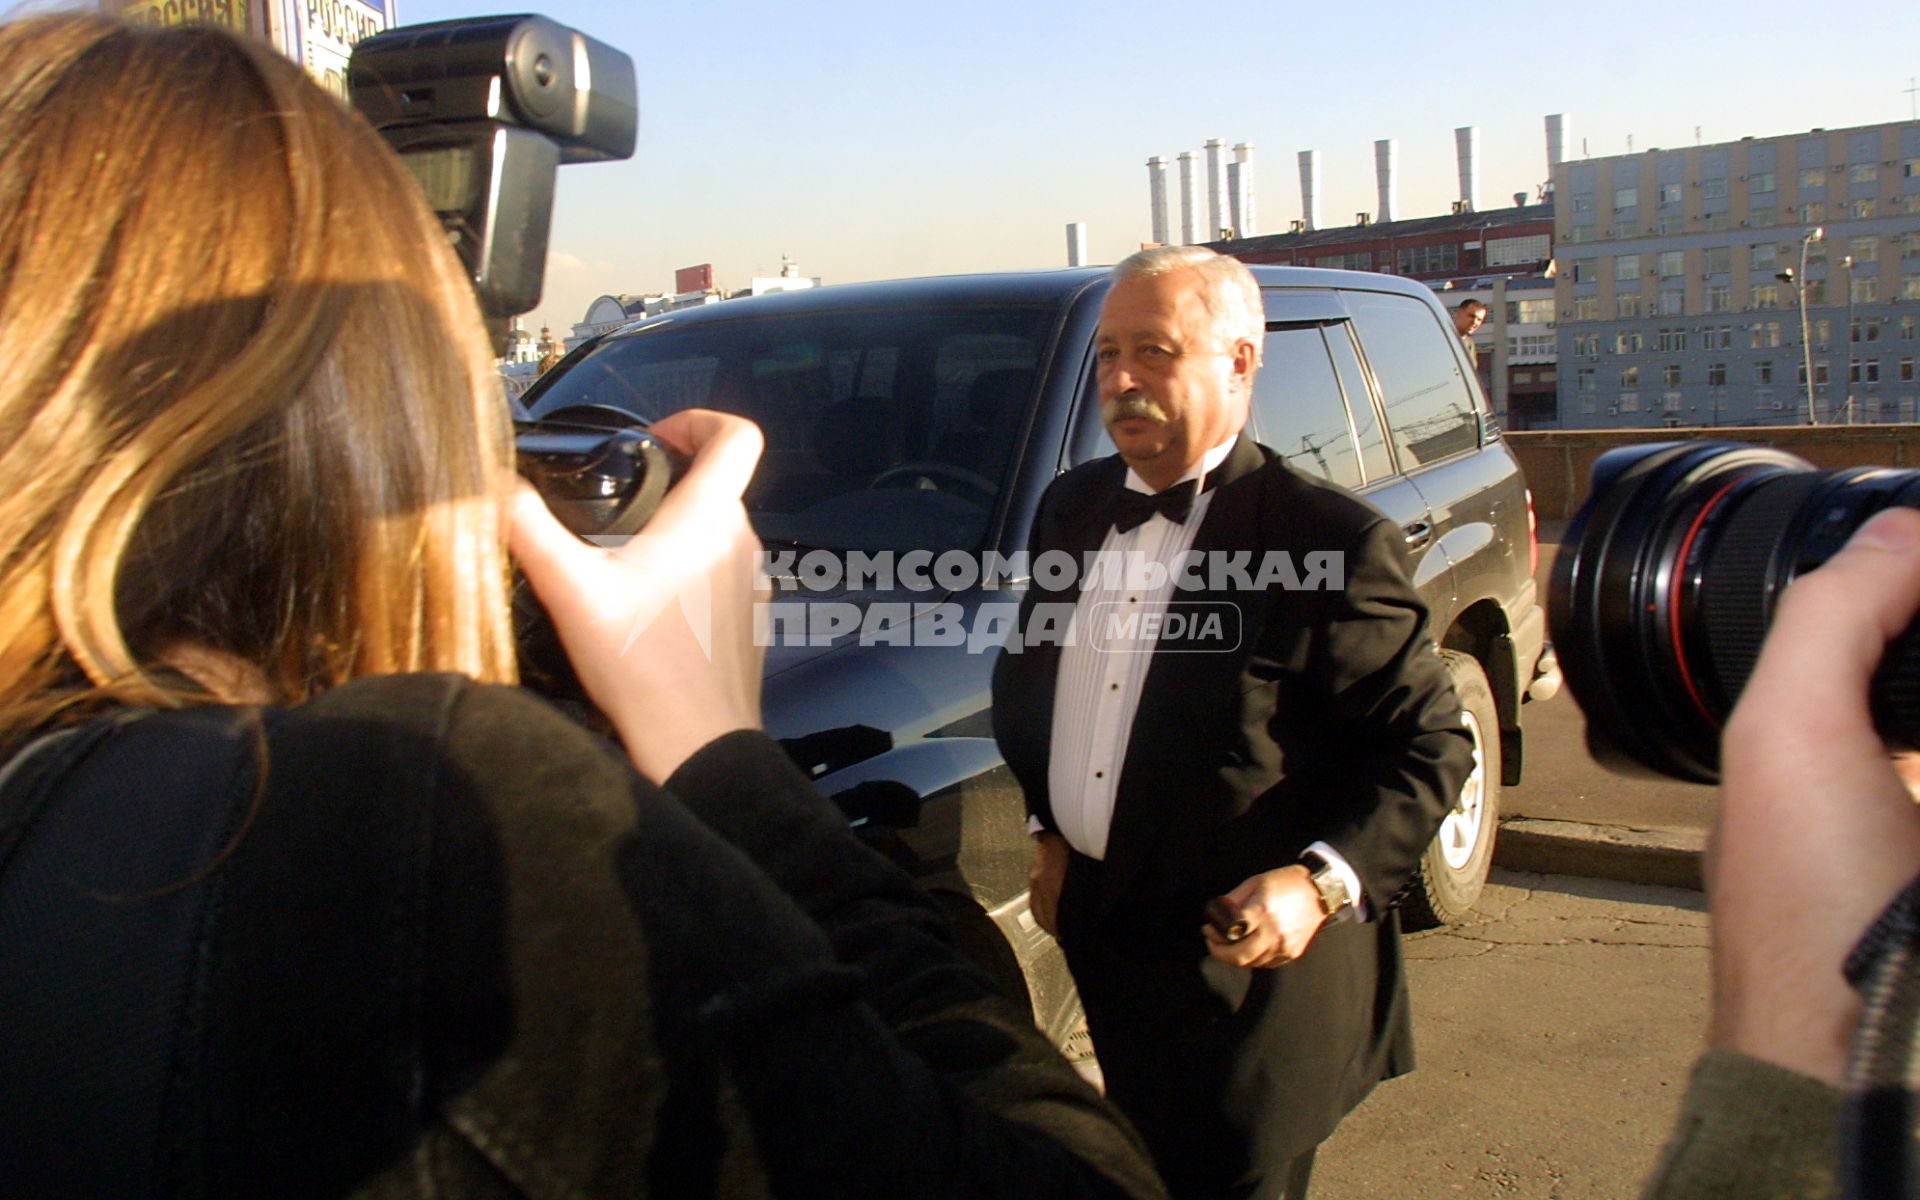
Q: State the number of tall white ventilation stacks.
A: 10